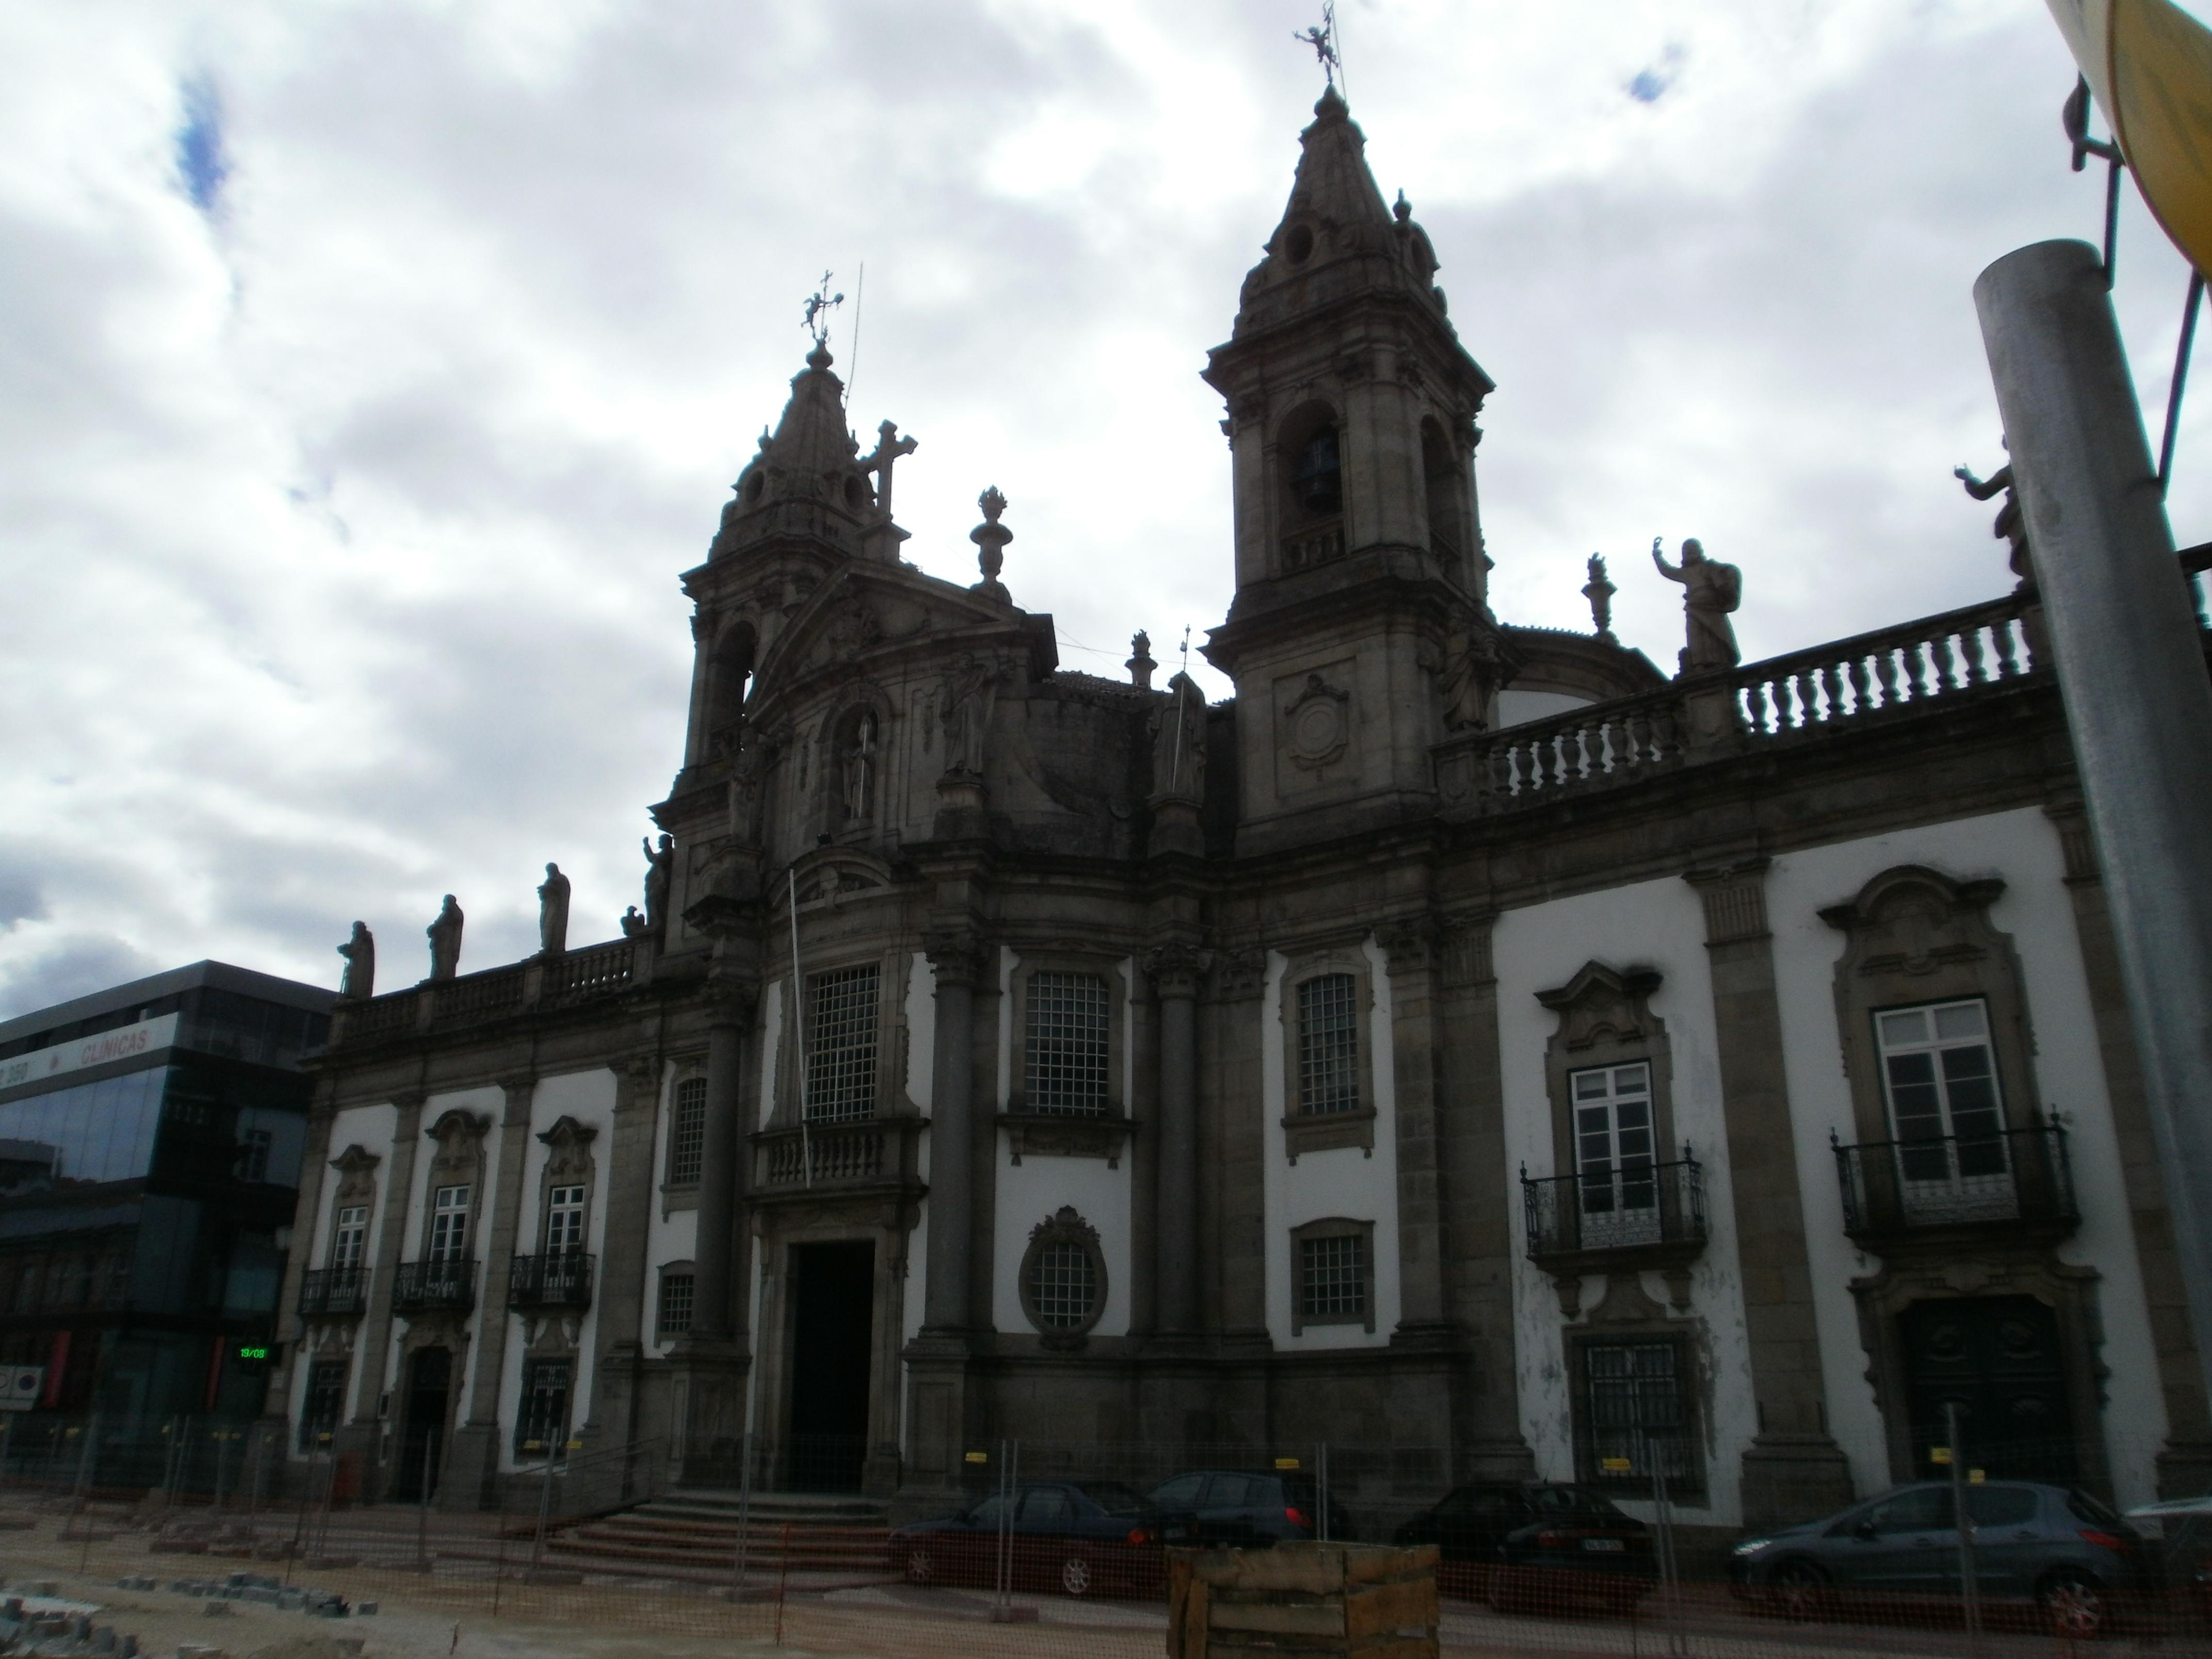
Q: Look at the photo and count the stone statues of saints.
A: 11